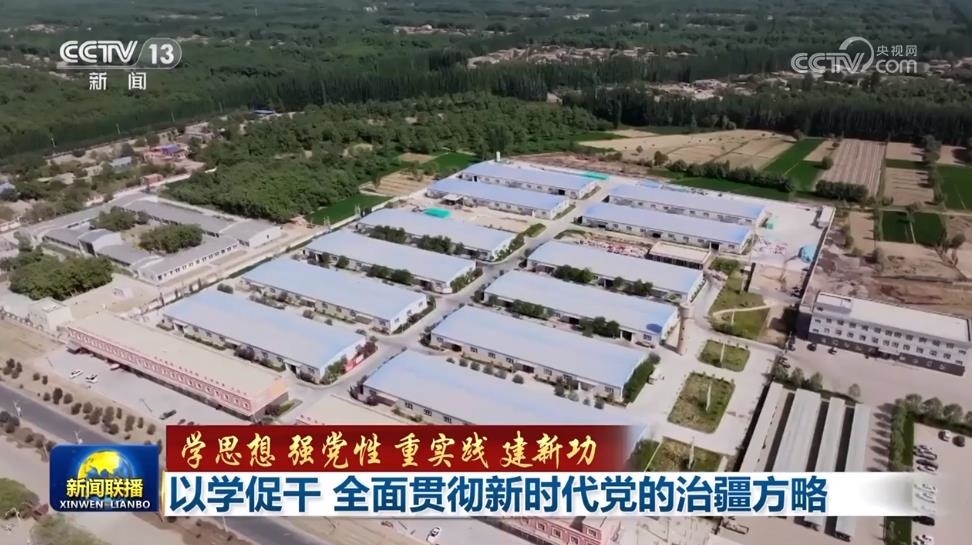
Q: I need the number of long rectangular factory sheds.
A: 12